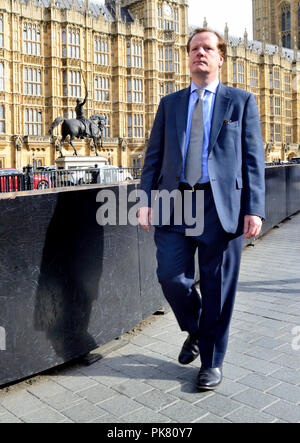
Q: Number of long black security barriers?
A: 1